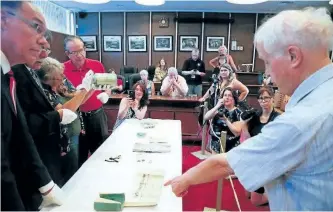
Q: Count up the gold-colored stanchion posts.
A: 2